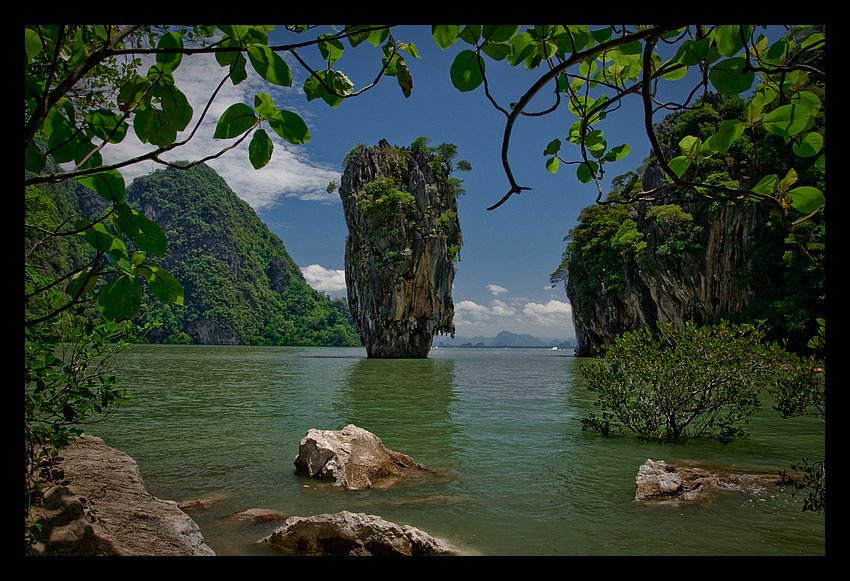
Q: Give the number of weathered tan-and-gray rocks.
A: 4